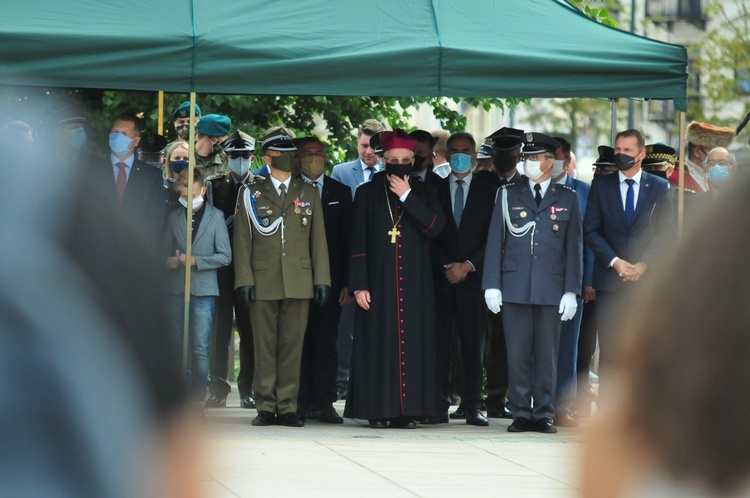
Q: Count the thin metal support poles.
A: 4